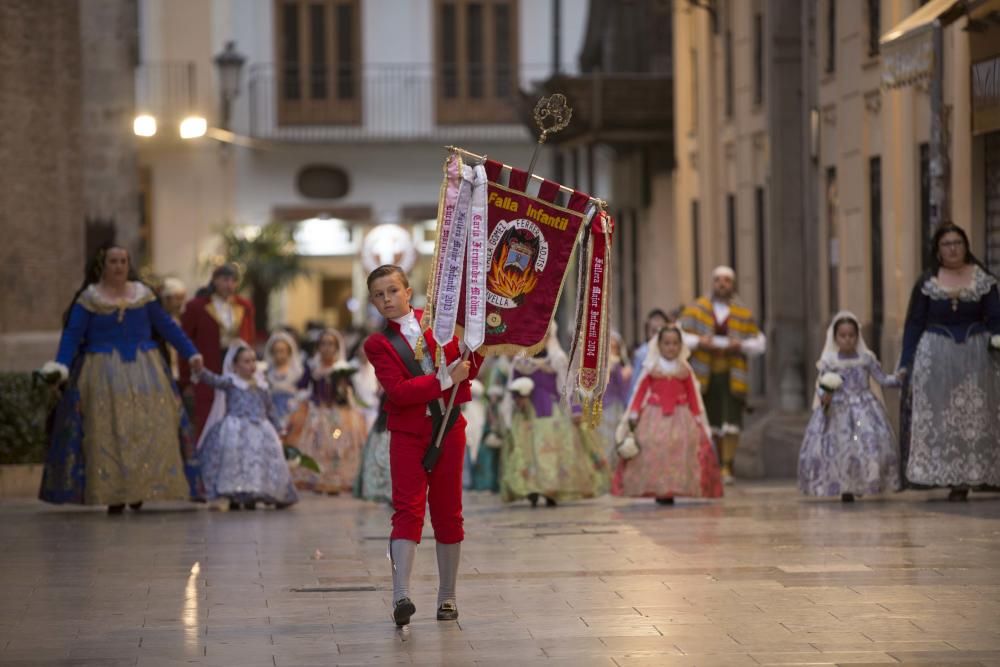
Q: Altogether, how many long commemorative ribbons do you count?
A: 4